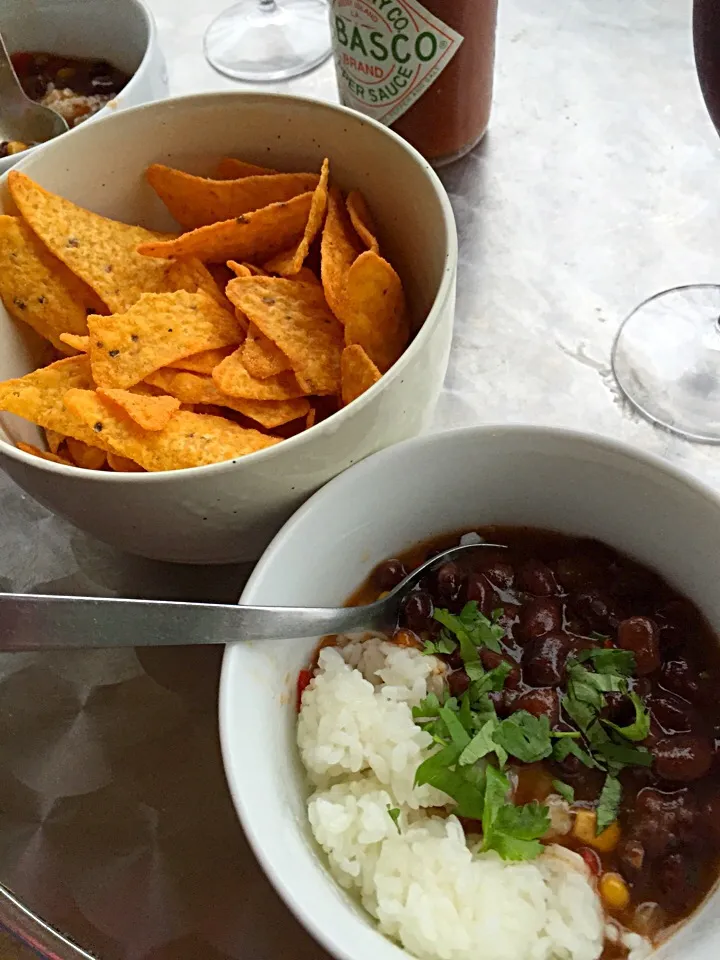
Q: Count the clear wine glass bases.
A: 2